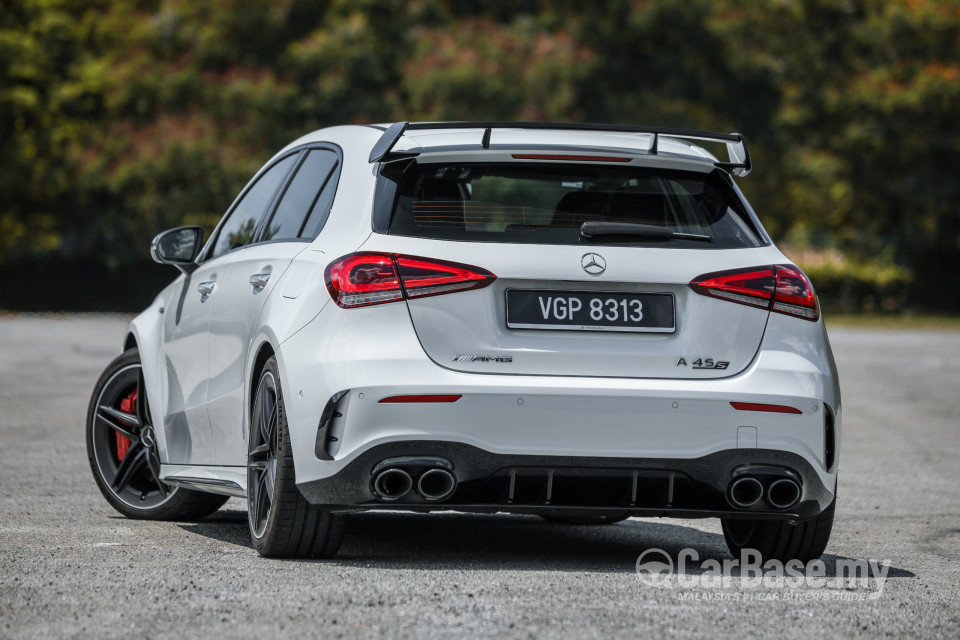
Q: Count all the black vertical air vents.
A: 2